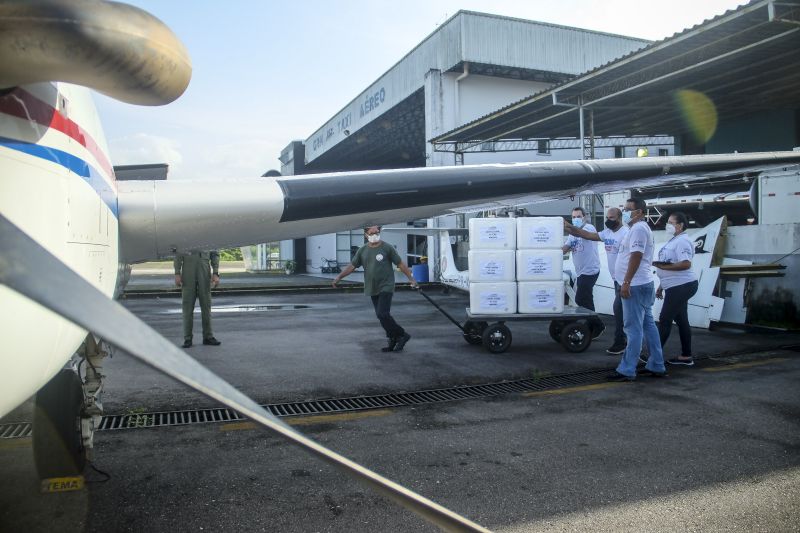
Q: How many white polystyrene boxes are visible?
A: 6